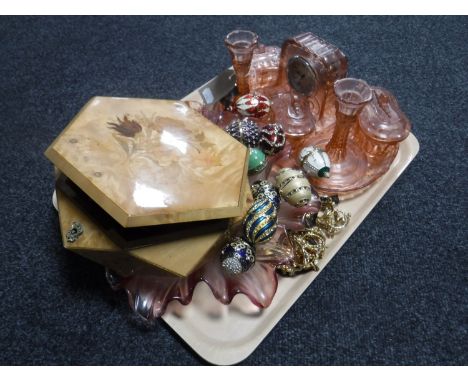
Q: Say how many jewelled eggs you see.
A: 9